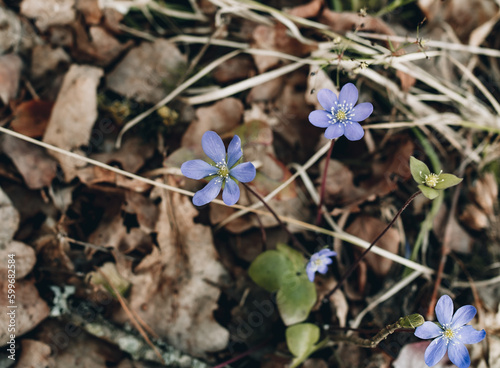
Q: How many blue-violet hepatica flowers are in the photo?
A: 4